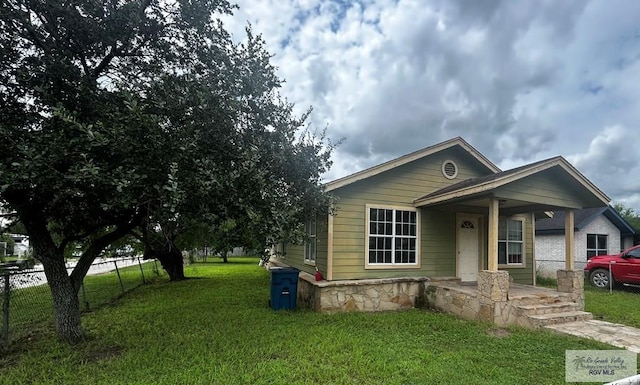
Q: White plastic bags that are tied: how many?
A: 0